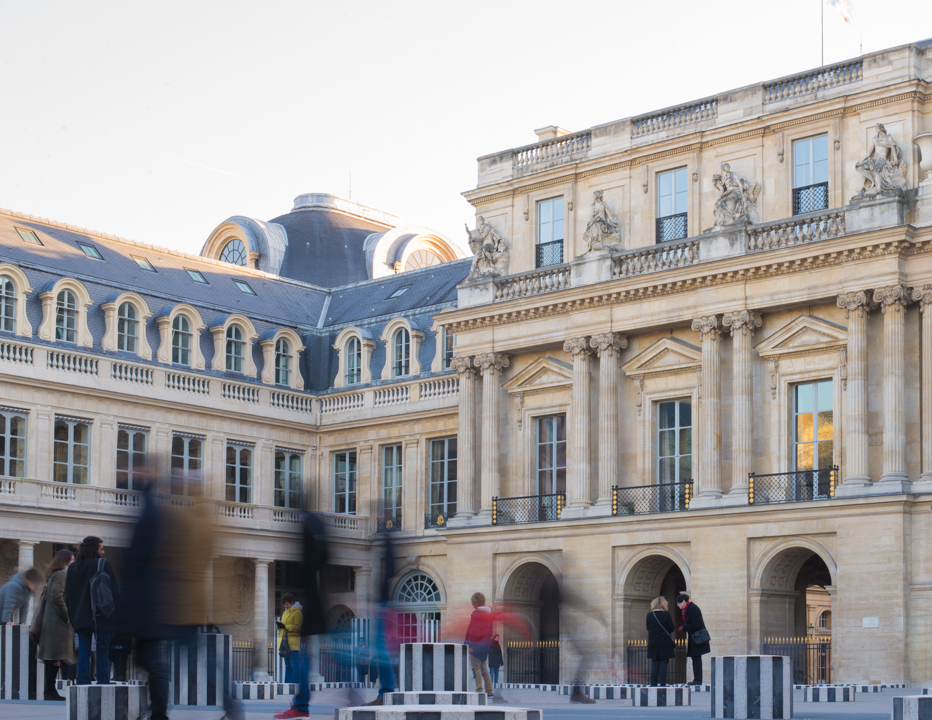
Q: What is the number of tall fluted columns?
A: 9